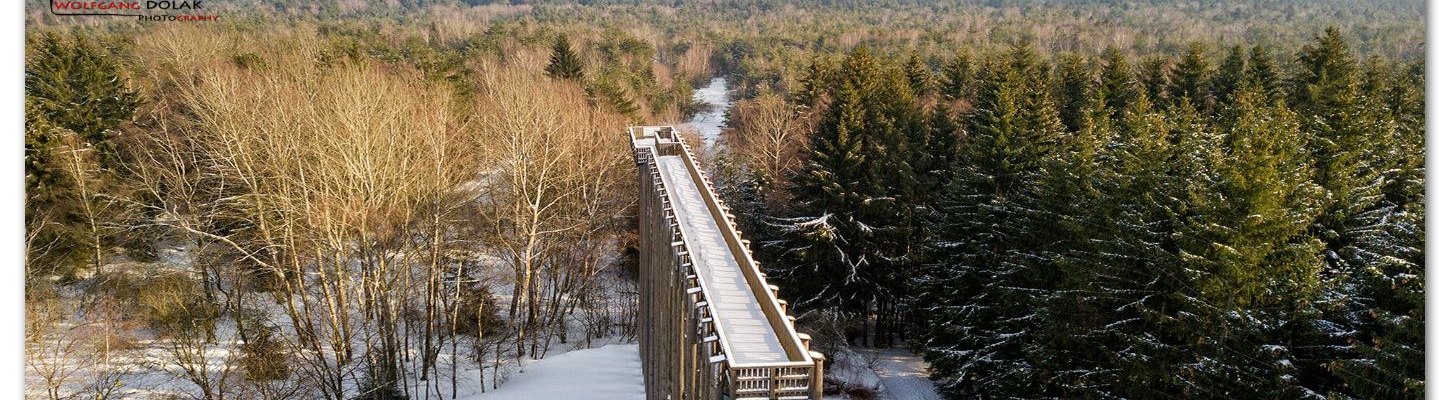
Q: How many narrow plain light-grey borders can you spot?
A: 2